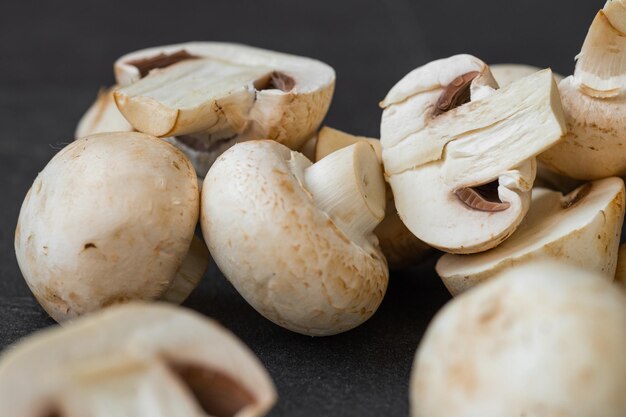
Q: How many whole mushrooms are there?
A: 4